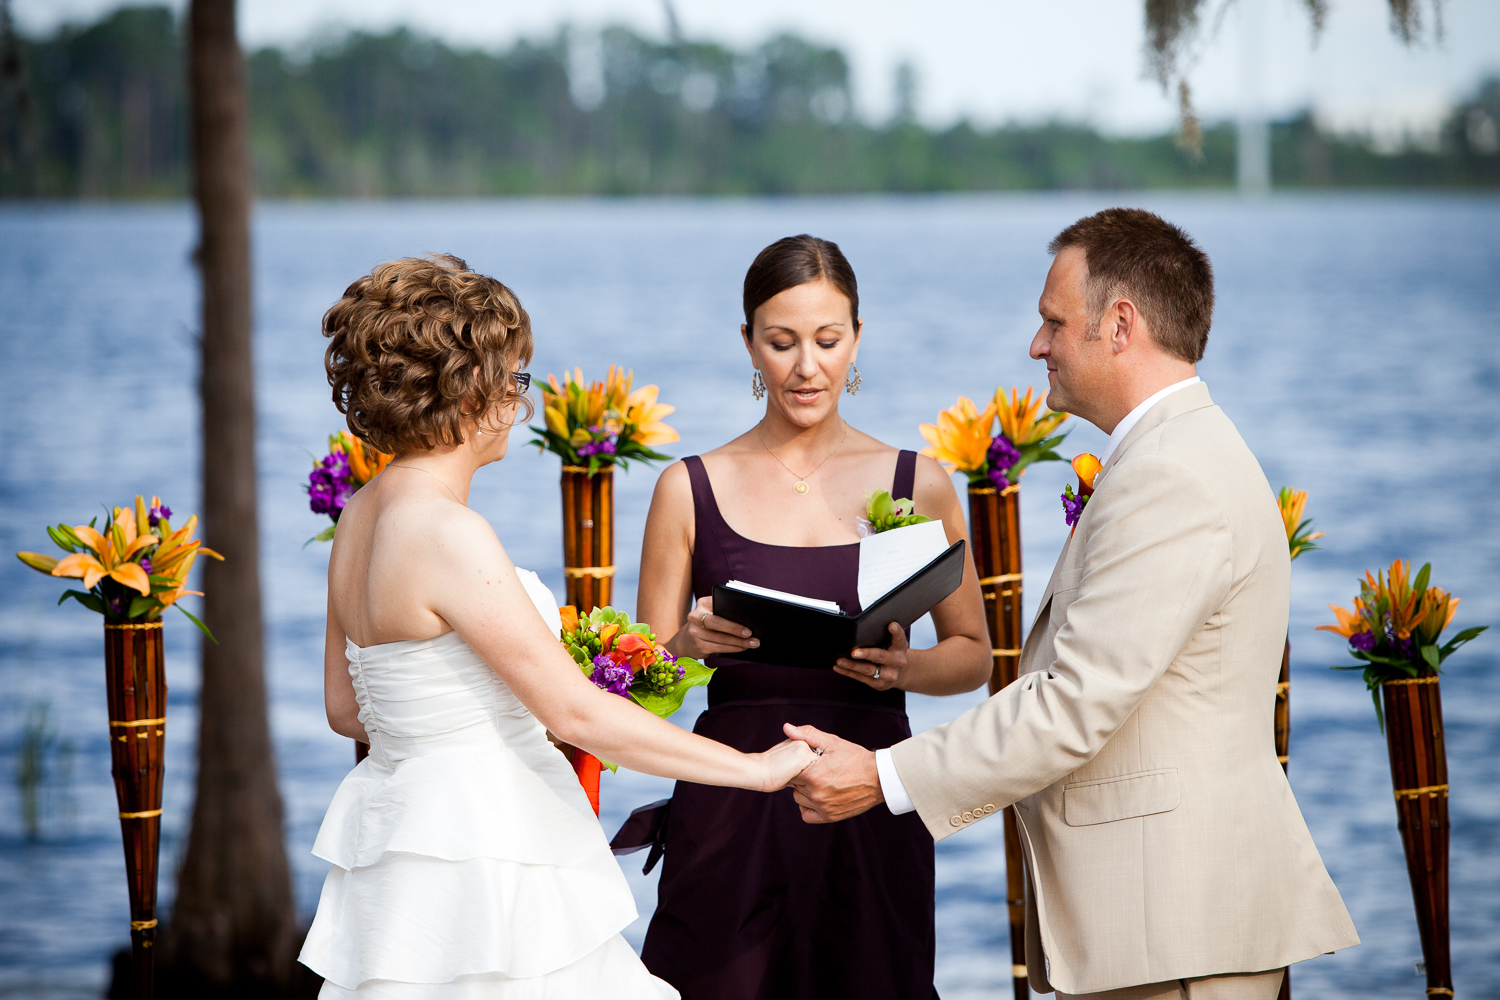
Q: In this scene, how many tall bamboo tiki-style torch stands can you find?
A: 6